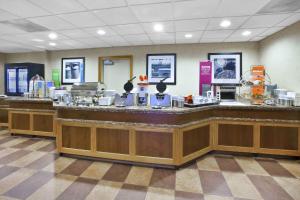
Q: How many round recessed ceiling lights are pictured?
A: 7